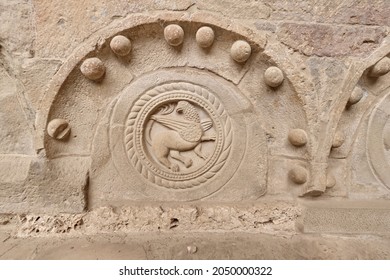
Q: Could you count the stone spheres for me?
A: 13